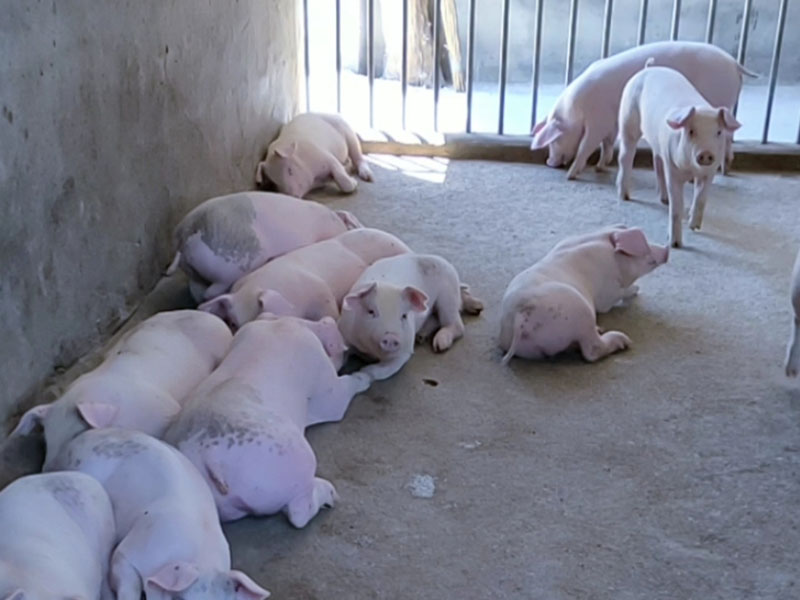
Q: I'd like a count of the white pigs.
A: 12